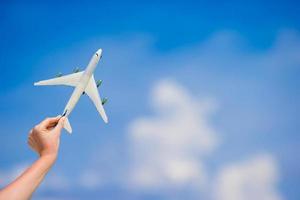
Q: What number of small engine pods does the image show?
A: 4